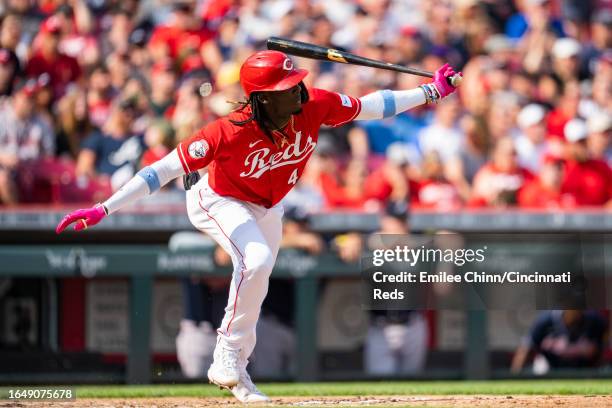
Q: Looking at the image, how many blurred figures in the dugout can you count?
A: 4